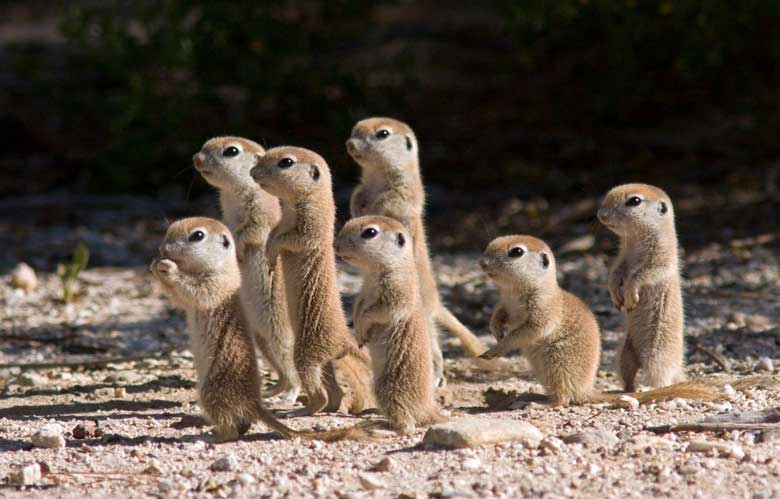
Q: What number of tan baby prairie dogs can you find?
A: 7